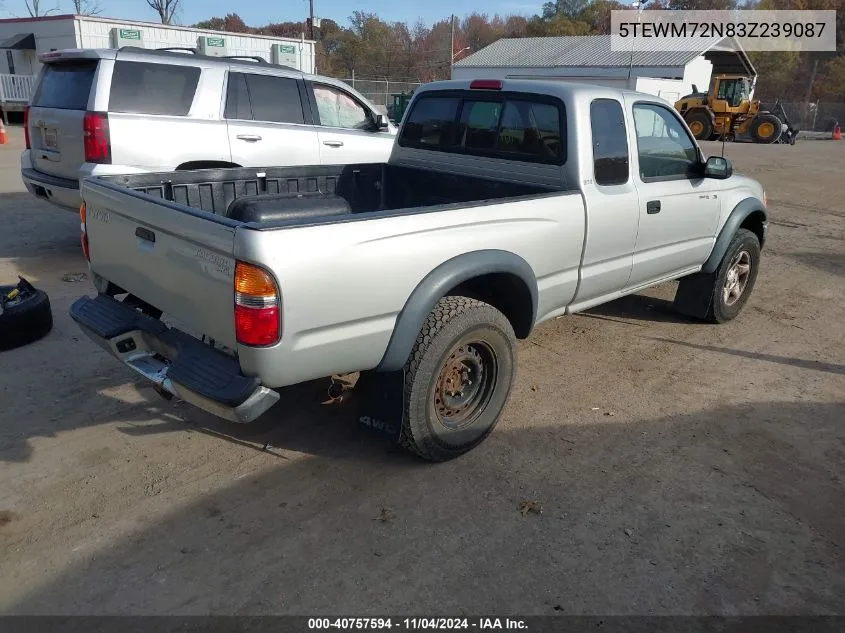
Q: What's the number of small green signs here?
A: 3